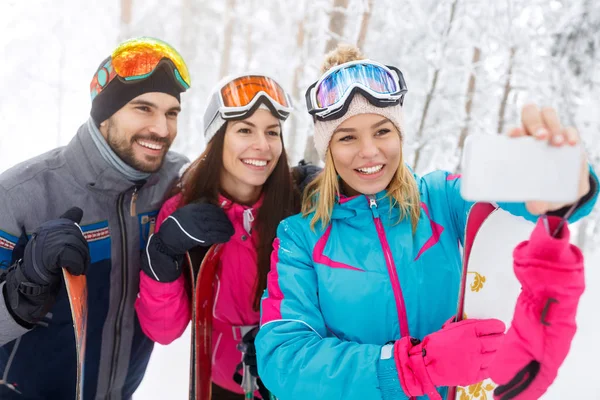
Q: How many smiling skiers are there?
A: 3